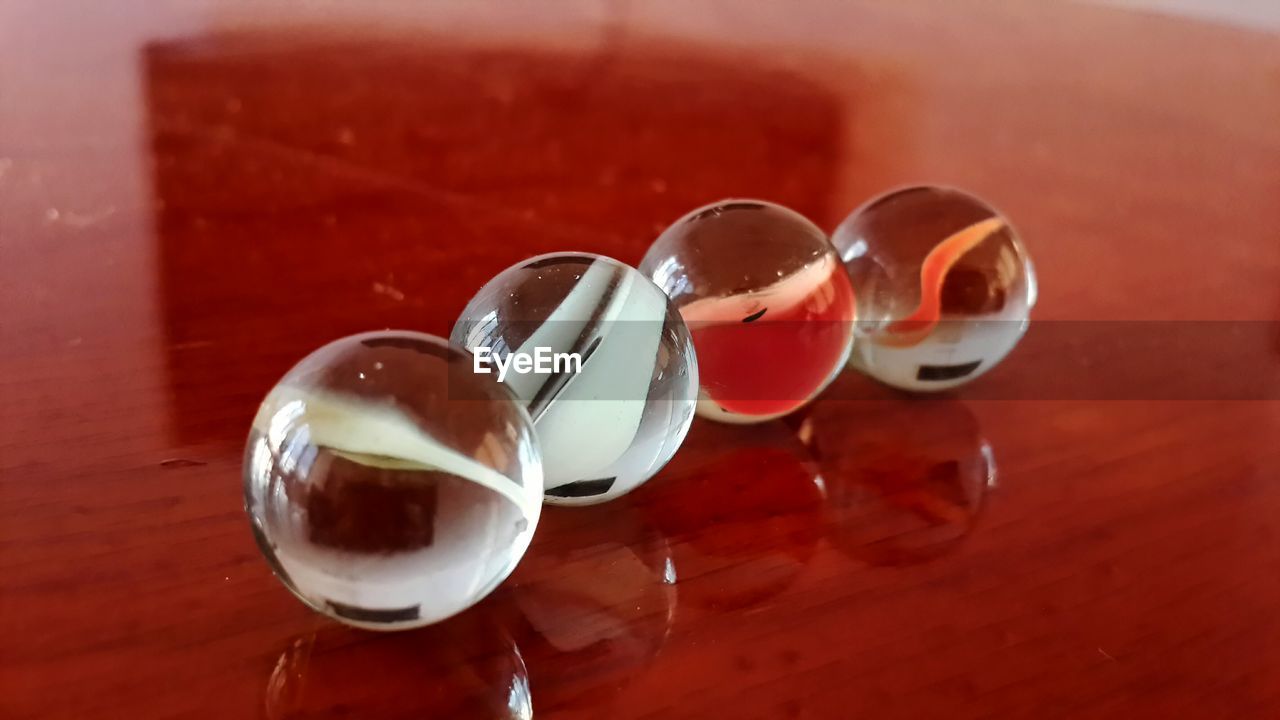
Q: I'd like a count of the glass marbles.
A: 4